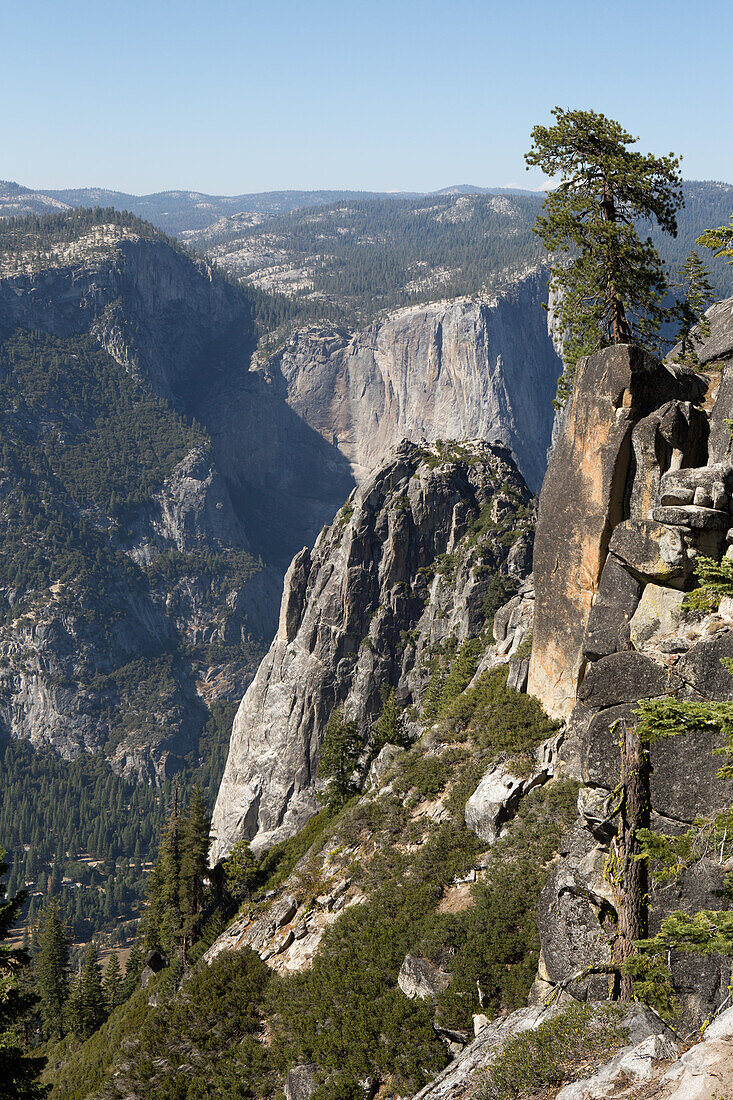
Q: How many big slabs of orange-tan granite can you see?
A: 1